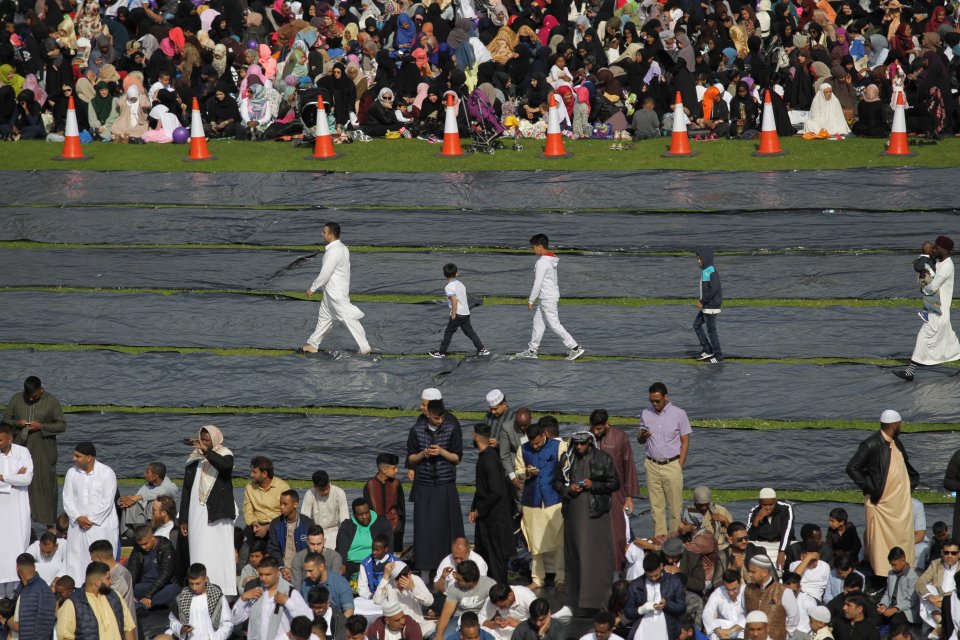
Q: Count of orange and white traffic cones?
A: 8